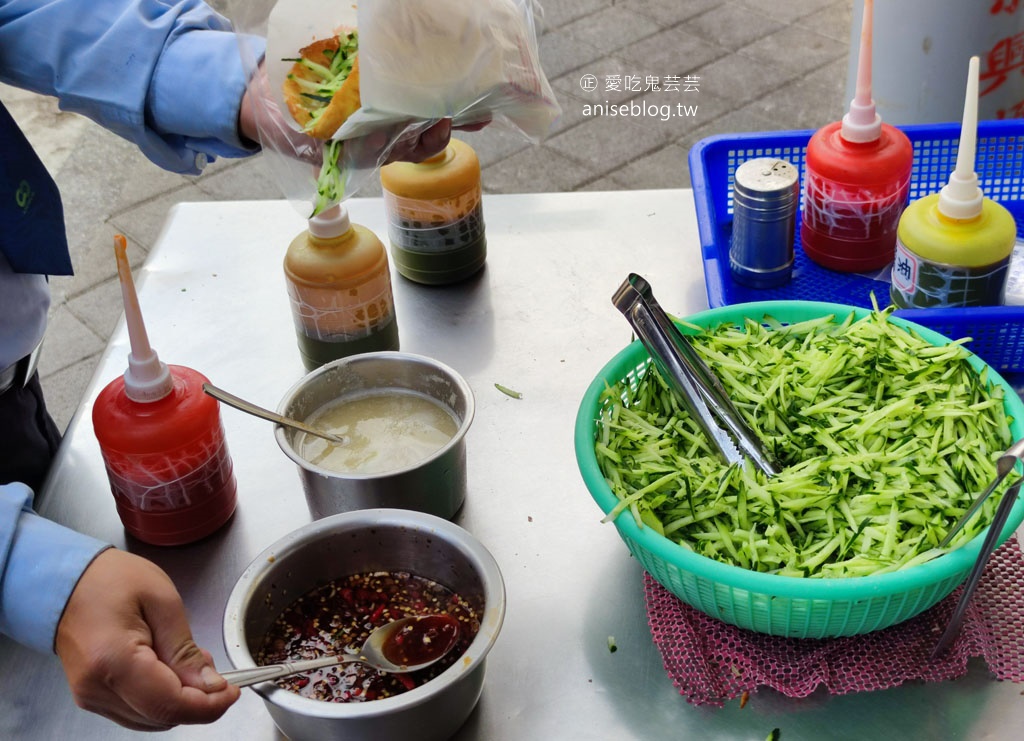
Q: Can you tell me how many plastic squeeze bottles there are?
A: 5